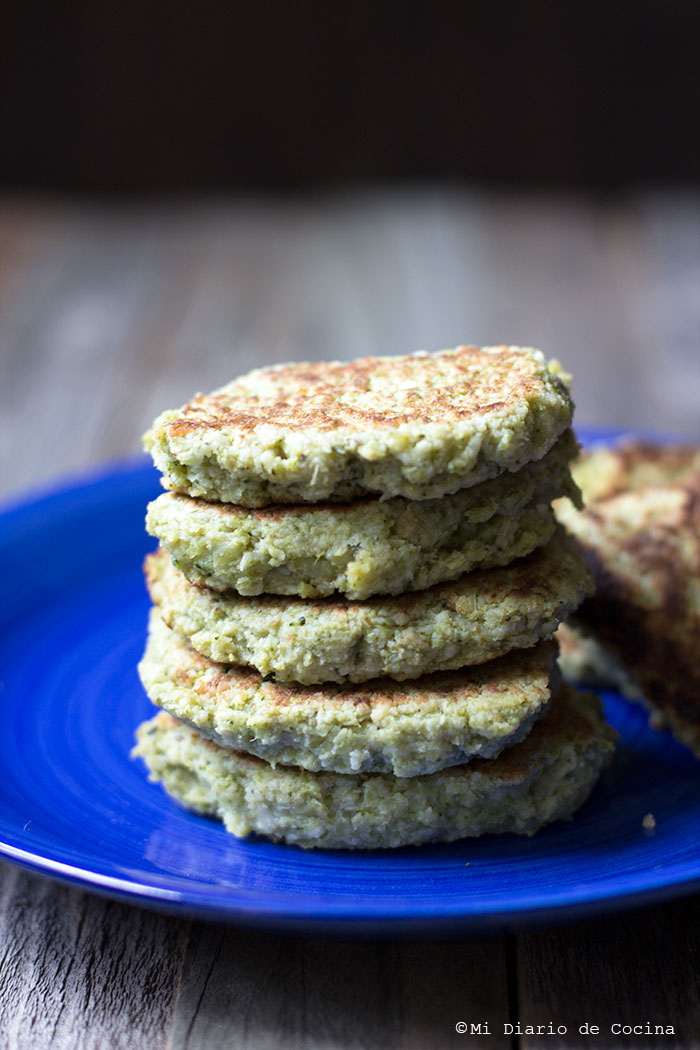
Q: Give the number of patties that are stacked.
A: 5